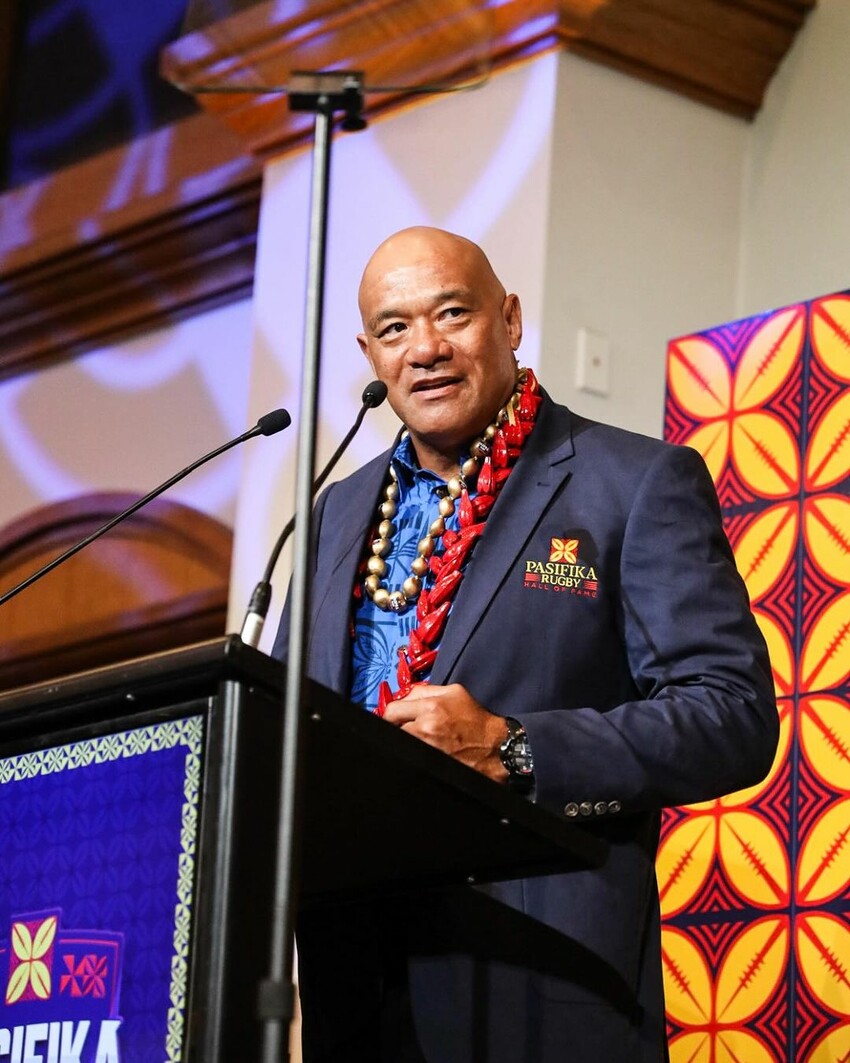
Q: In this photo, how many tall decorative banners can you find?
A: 1